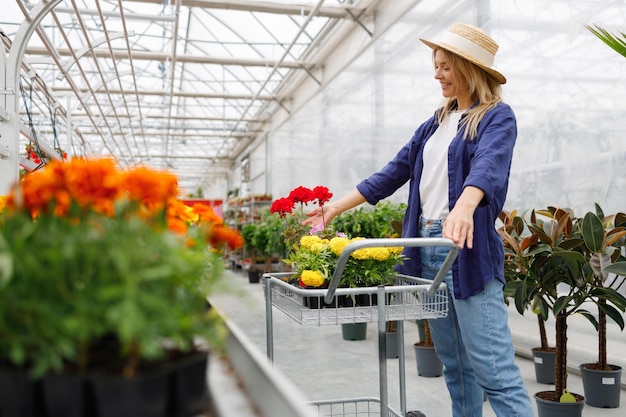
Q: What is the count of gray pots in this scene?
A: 5